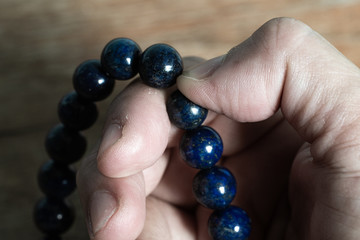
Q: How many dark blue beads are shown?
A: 11